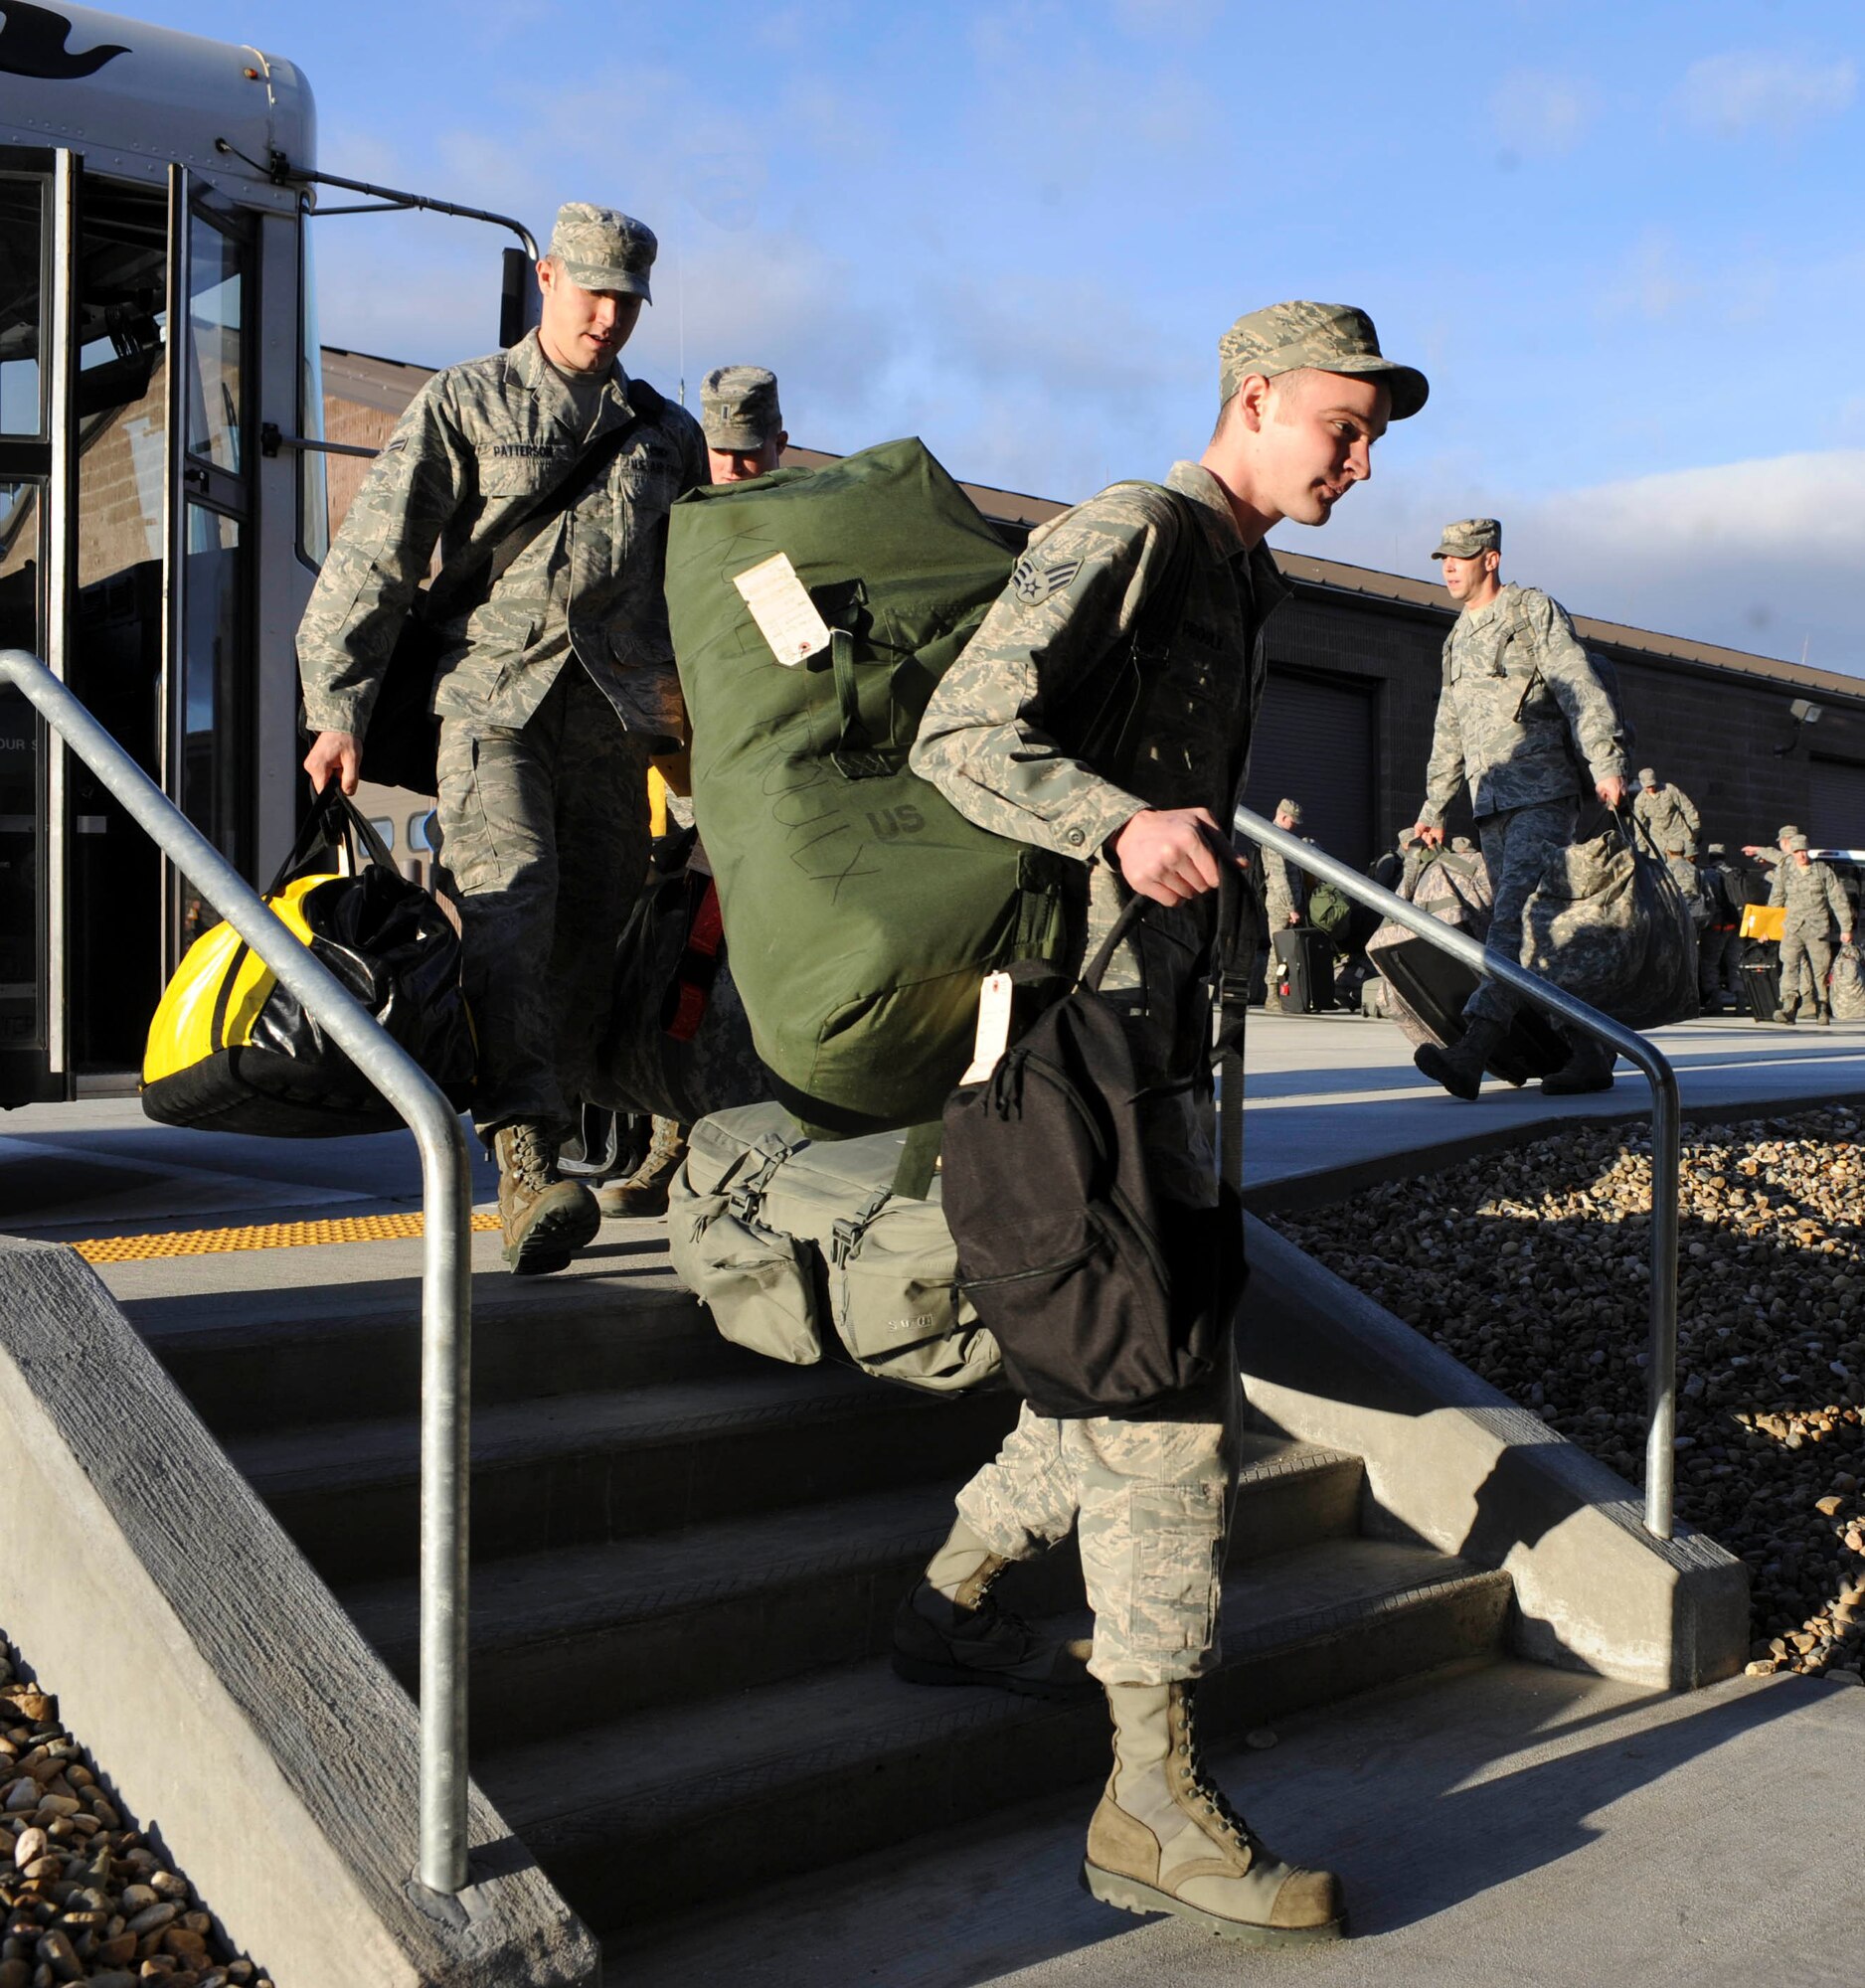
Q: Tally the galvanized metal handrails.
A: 2